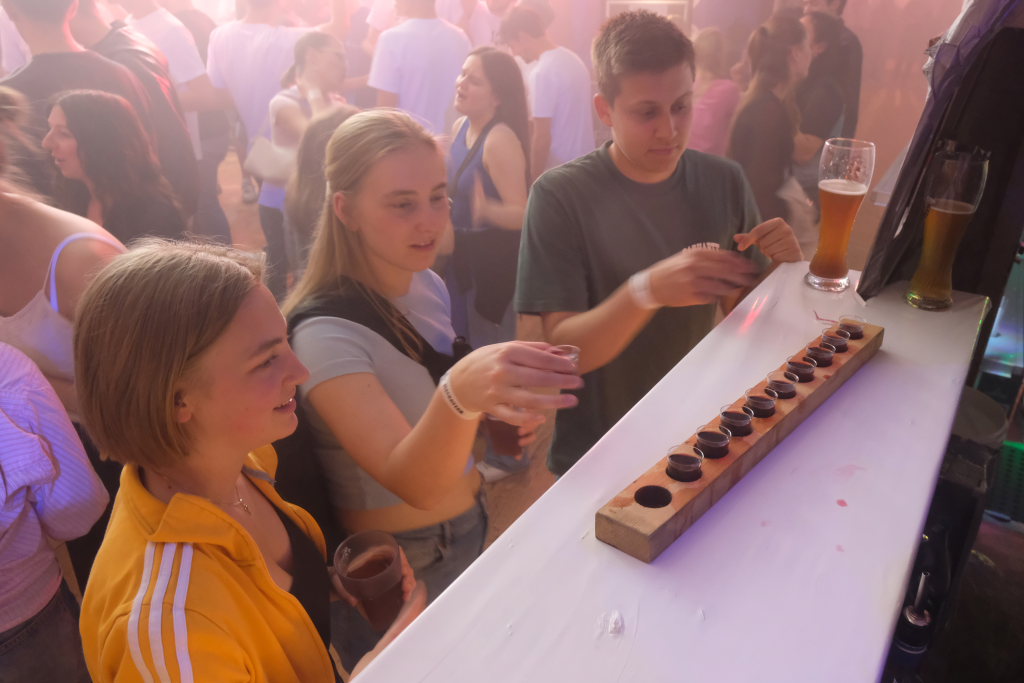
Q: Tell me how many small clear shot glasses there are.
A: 10